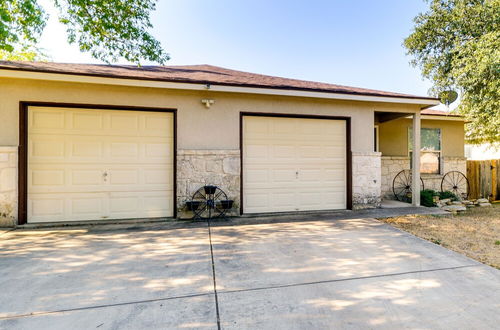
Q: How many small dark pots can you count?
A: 3